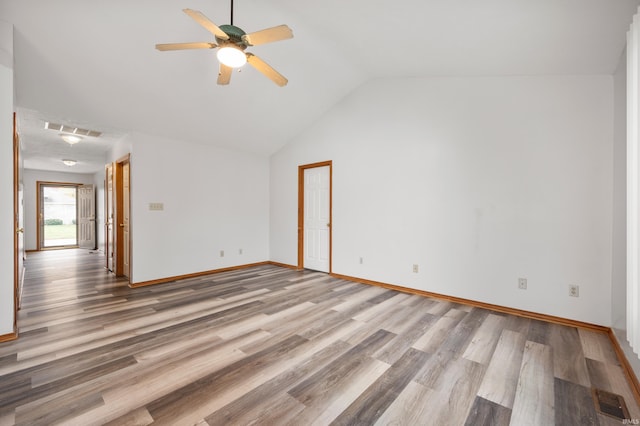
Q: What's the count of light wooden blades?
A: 5